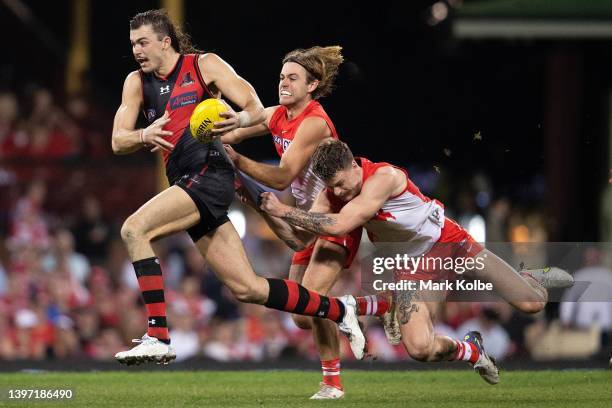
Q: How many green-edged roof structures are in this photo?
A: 1